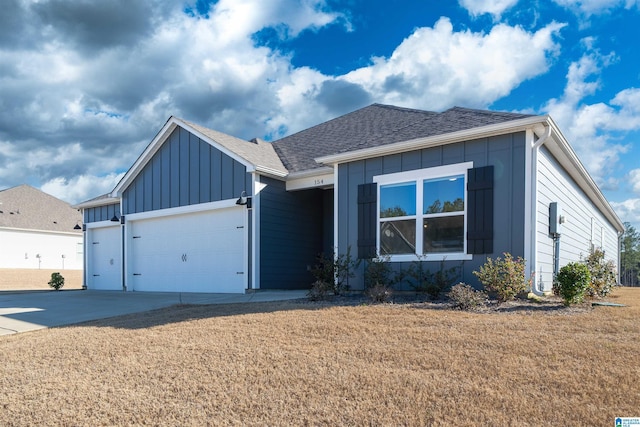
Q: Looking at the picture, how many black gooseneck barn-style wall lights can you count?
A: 3